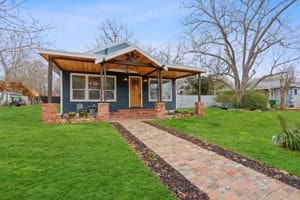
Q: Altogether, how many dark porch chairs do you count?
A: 2